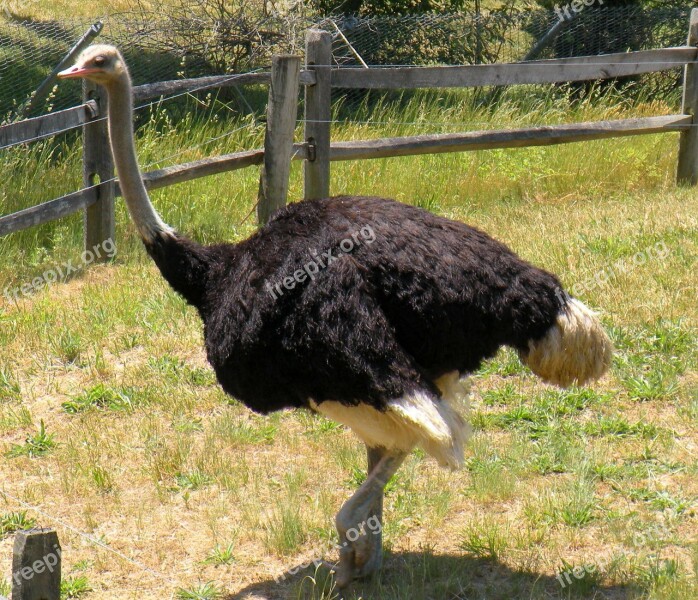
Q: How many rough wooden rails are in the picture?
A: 6